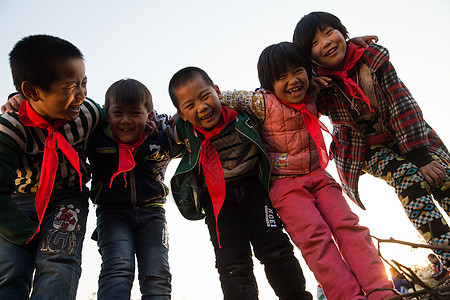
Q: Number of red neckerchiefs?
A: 5